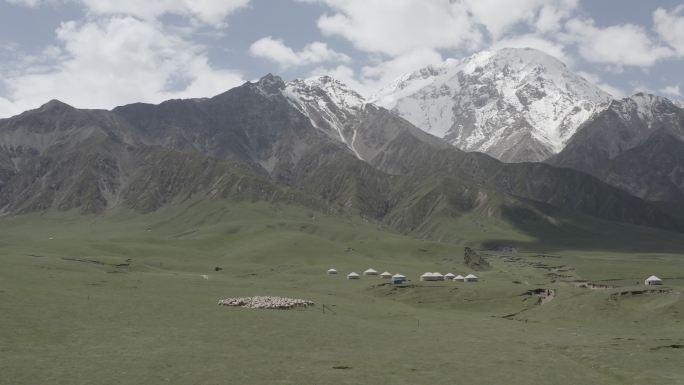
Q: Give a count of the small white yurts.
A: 11